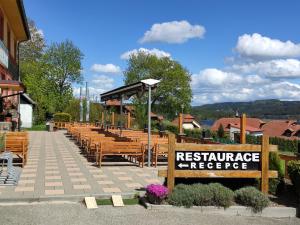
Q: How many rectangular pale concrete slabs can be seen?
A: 2